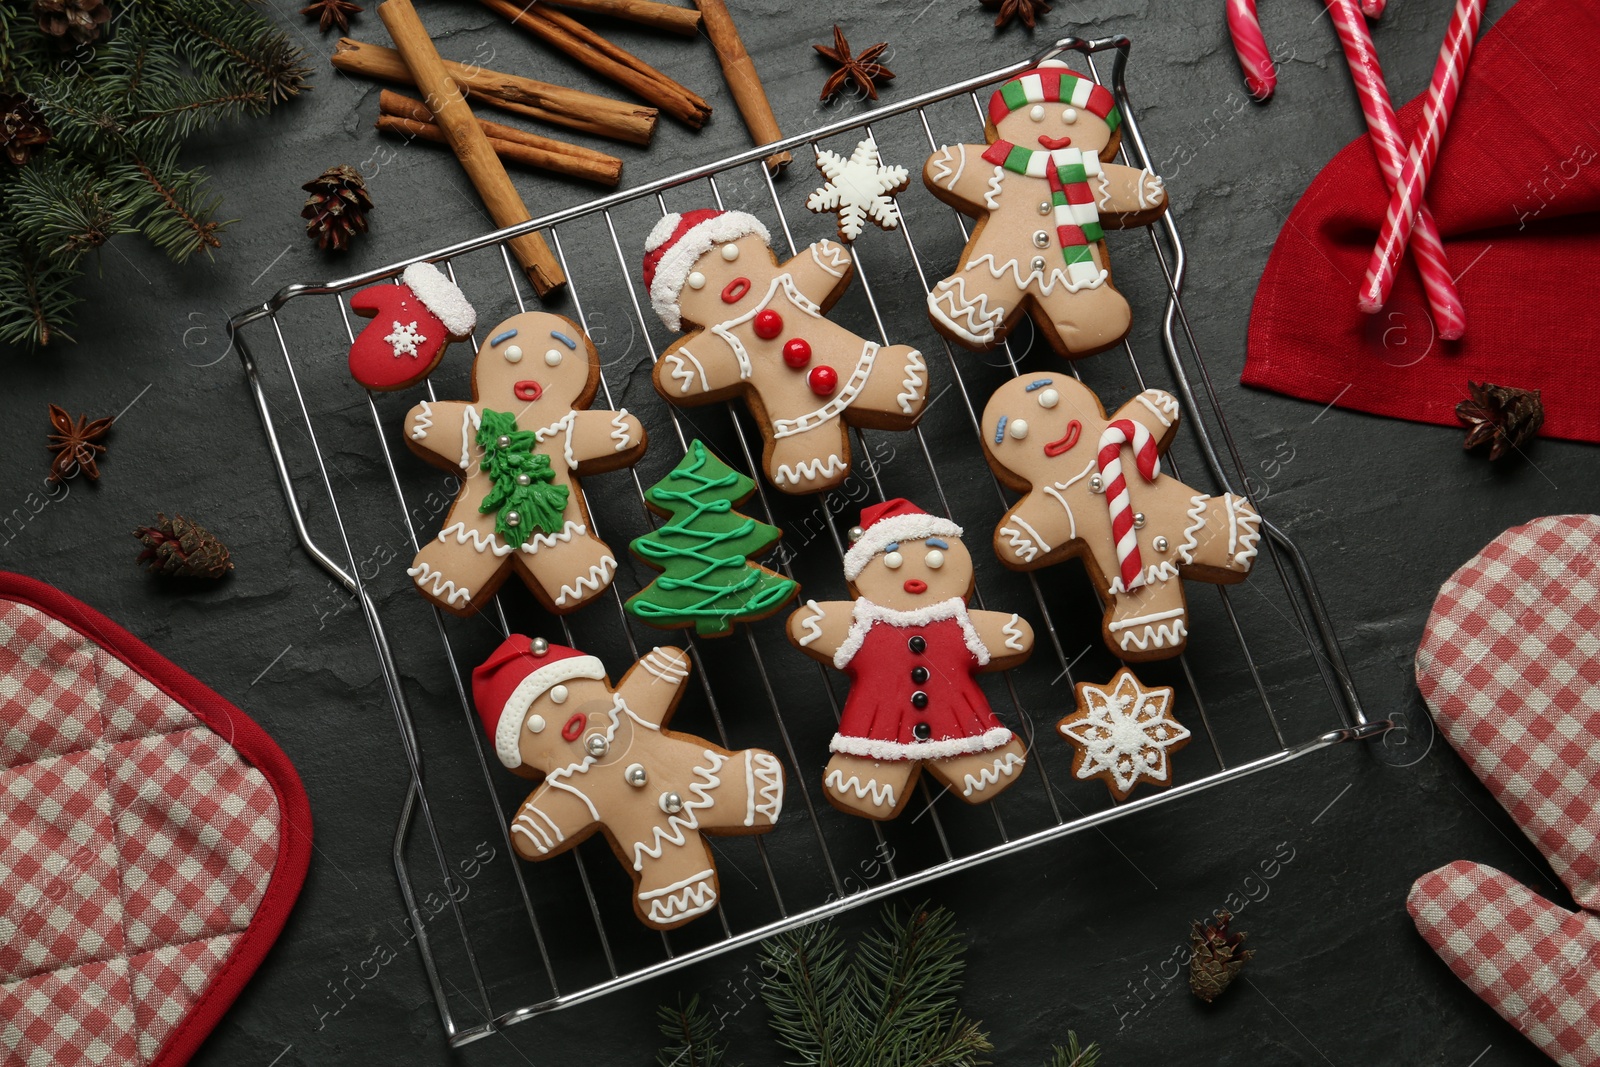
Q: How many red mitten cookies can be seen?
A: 1